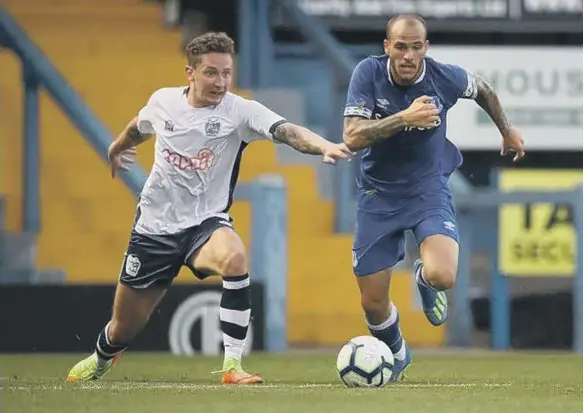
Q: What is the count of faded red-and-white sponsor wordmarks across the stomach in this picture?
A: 1